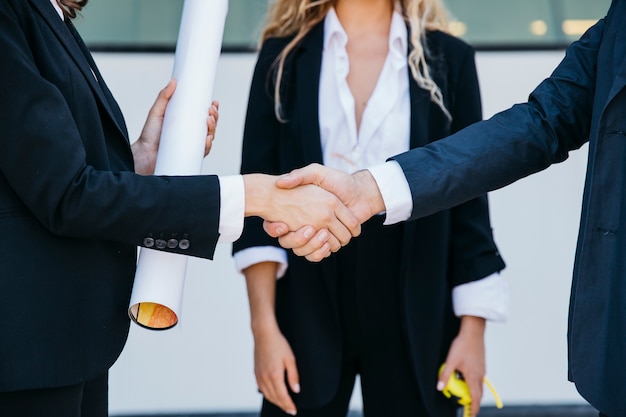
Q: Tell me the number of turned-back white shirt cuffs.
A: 2